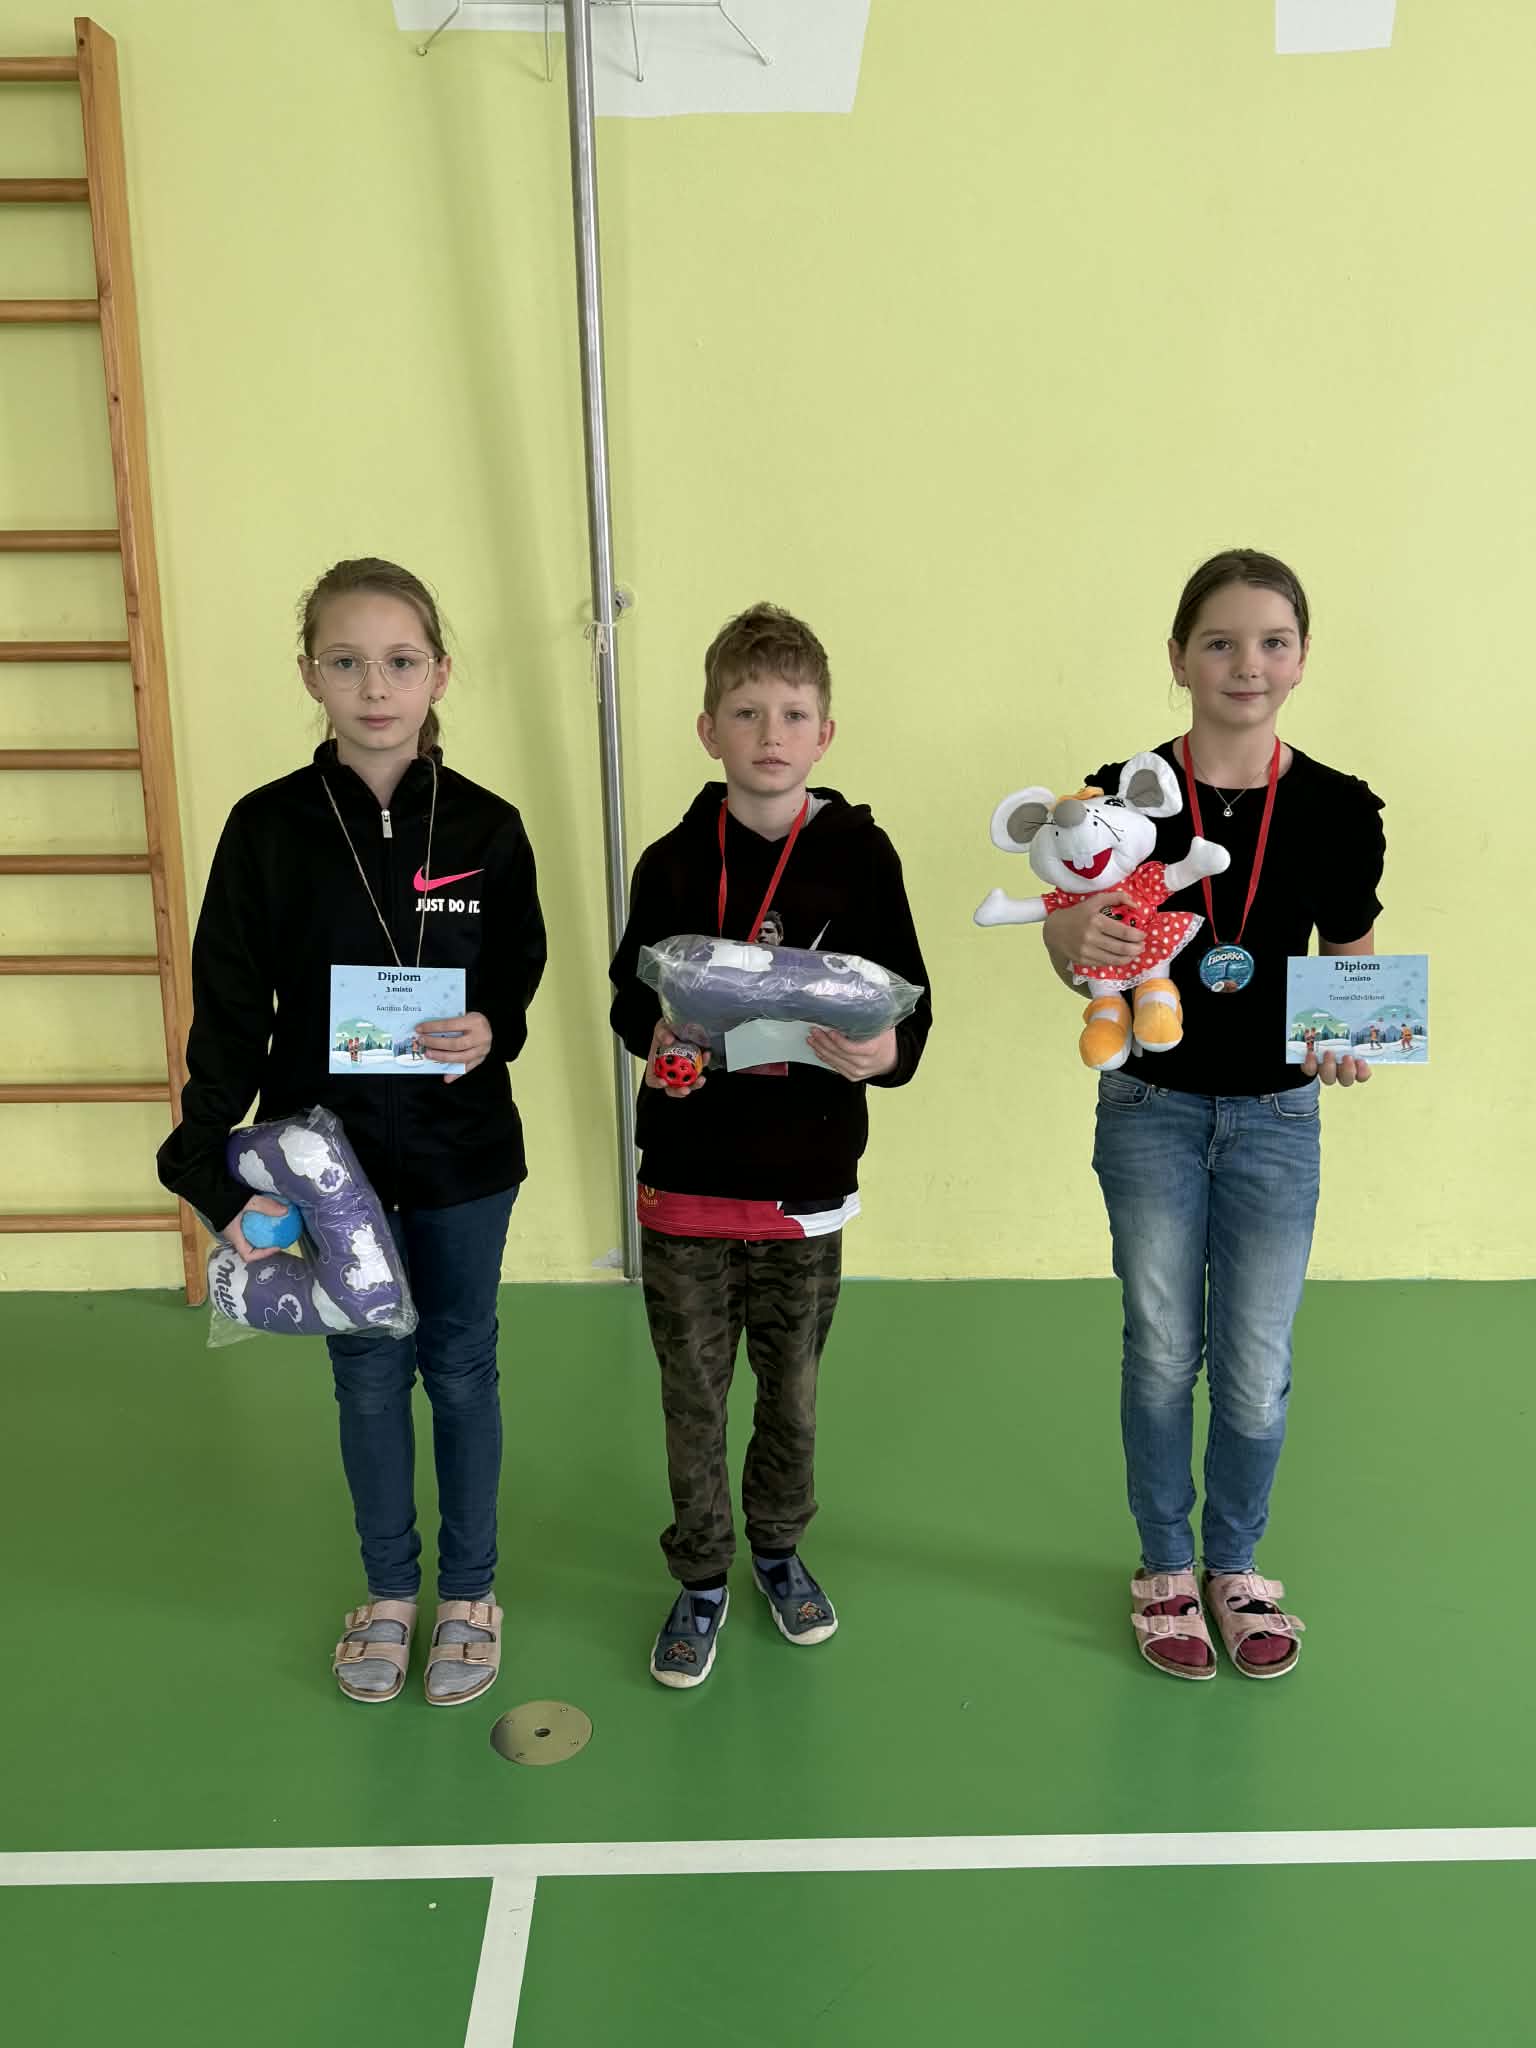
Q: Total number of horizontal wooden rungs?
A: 10